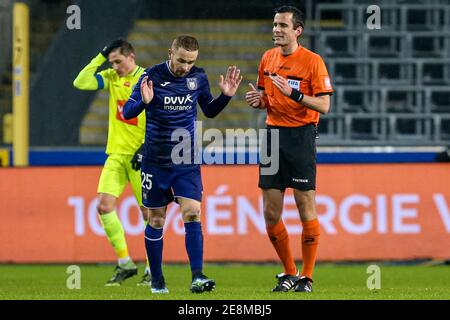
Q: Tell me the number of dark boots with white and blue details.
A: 2